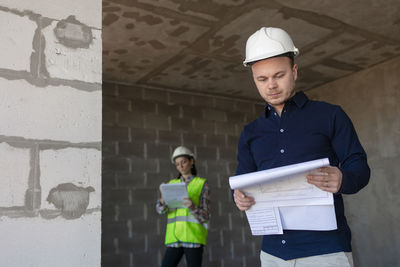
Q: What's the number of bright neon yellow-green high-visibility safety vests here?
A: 1